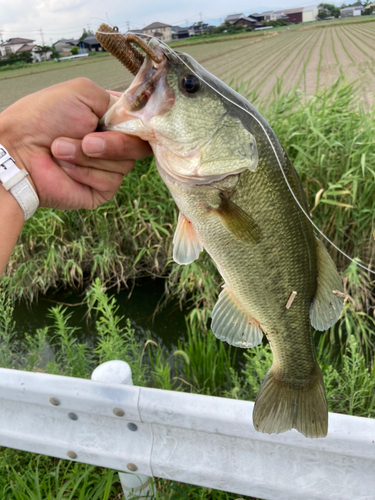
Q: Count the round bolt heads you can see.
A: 6